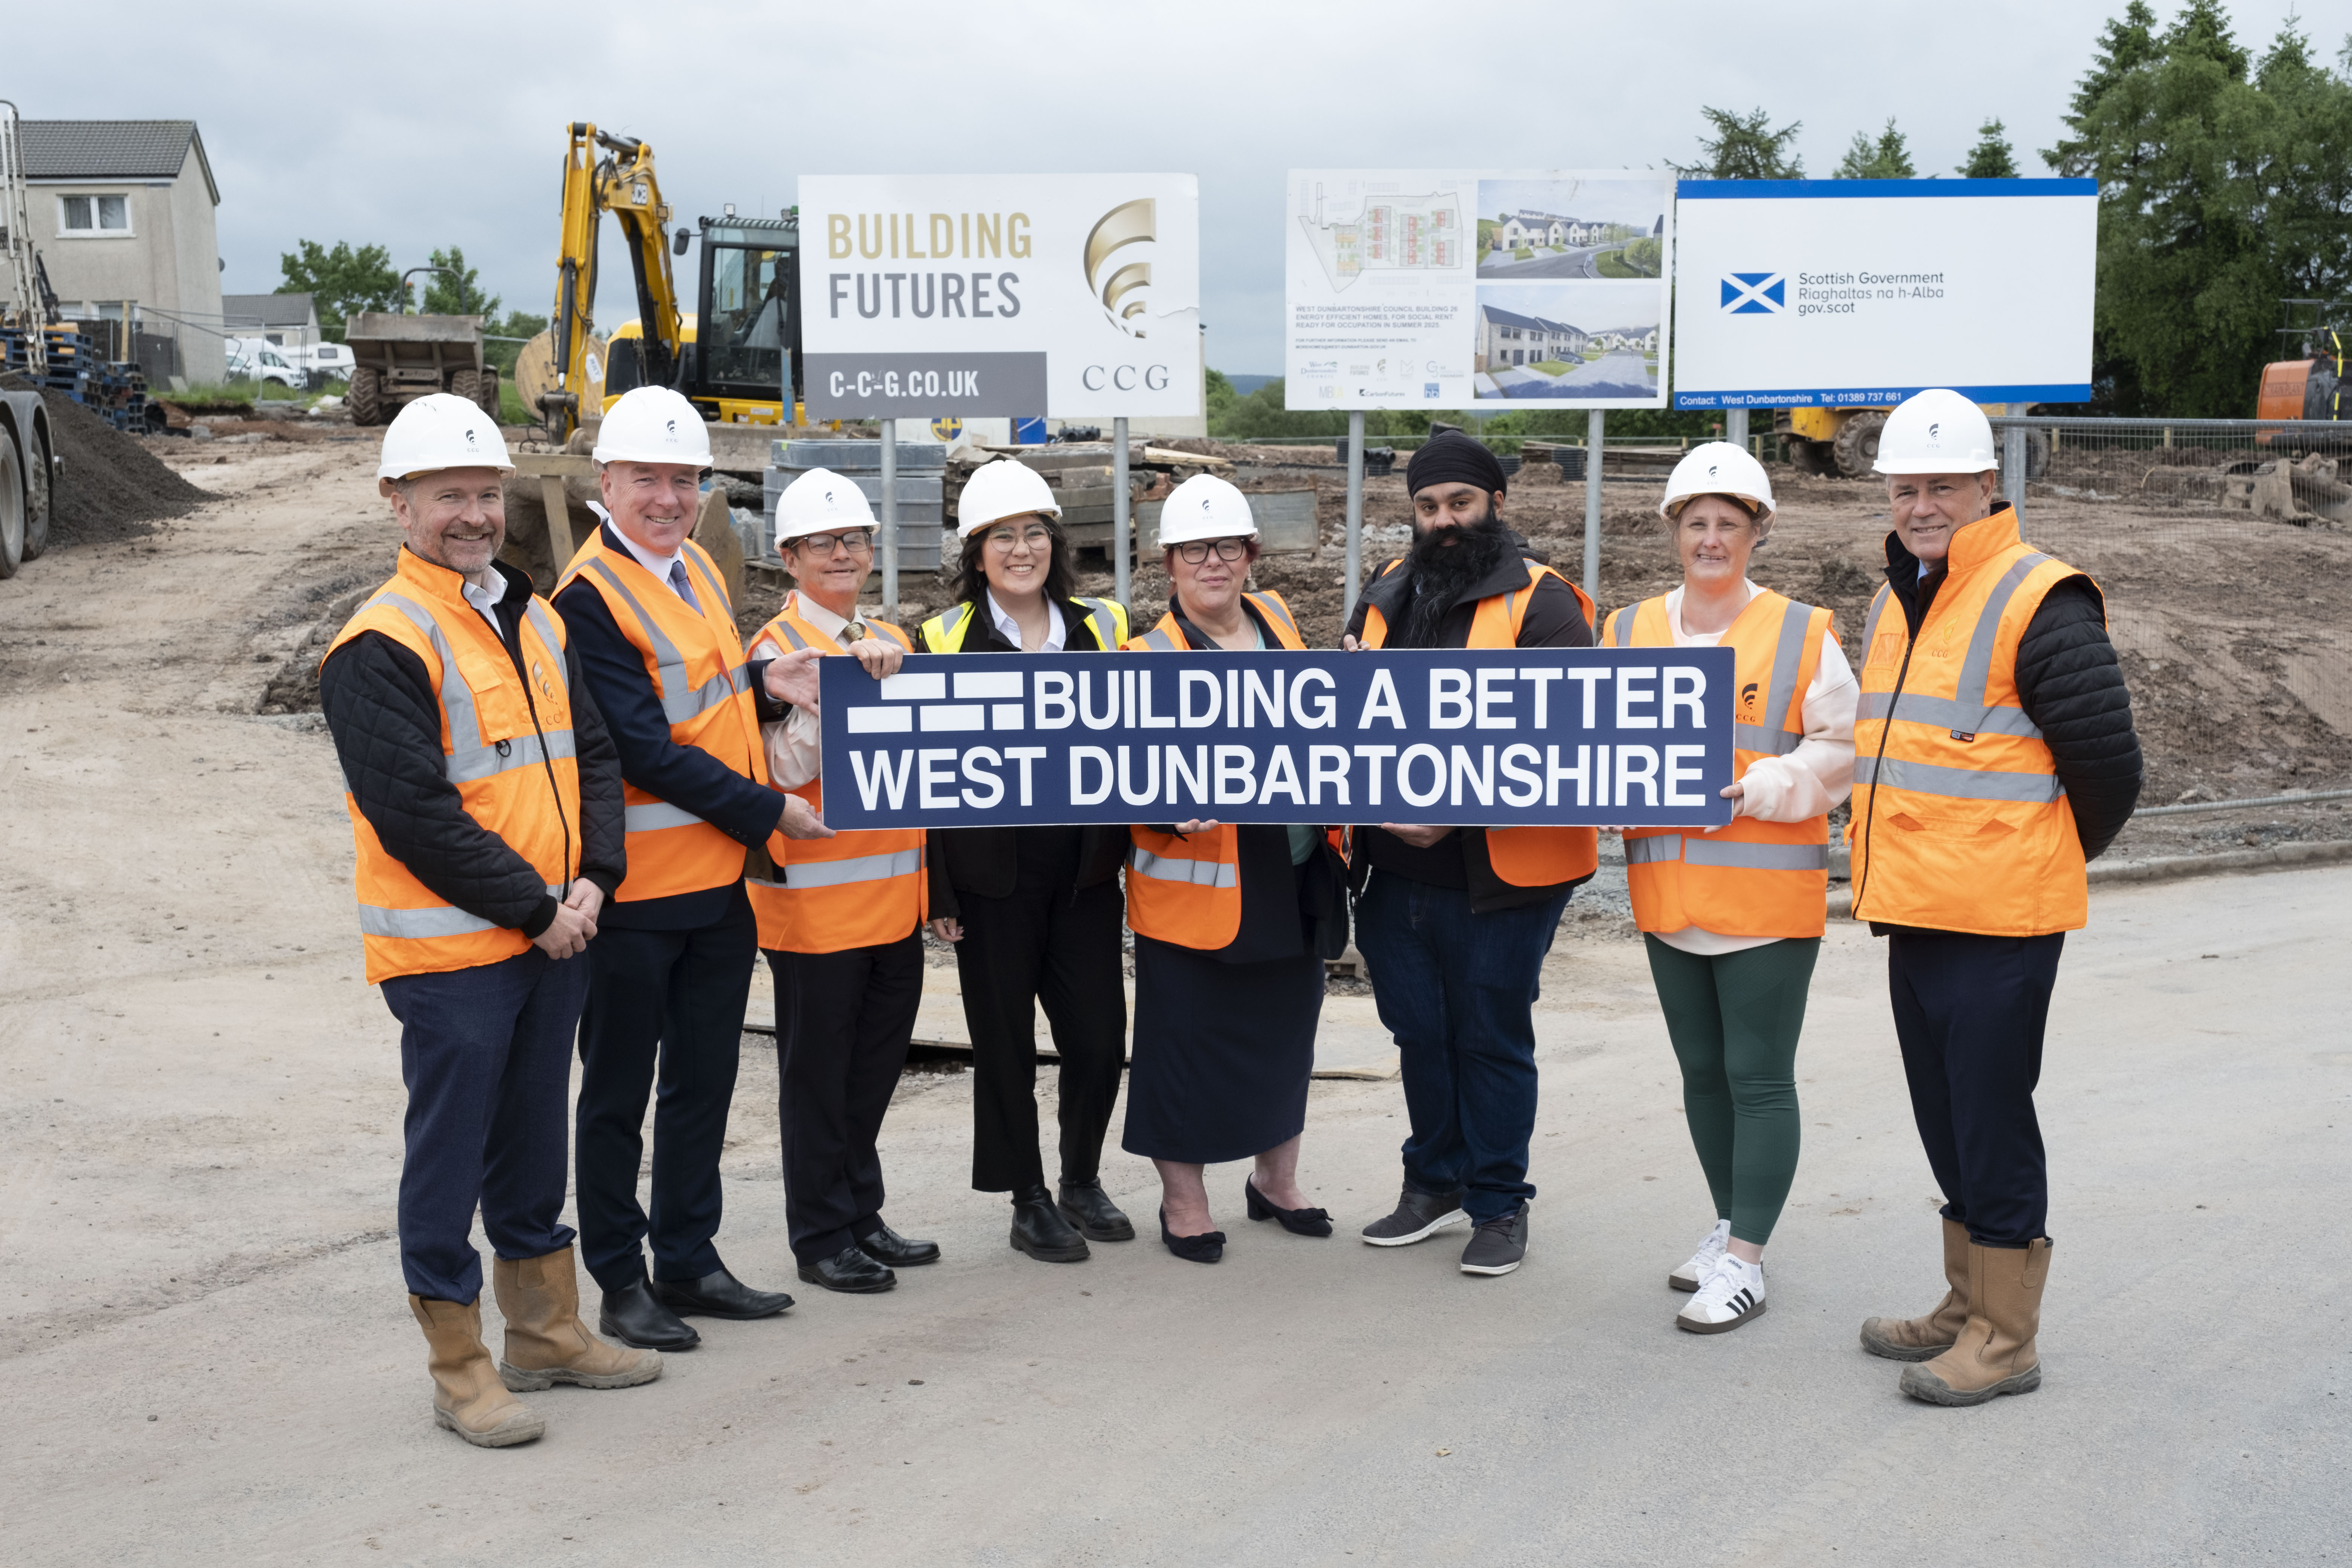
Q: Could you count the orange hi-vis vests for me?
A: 7